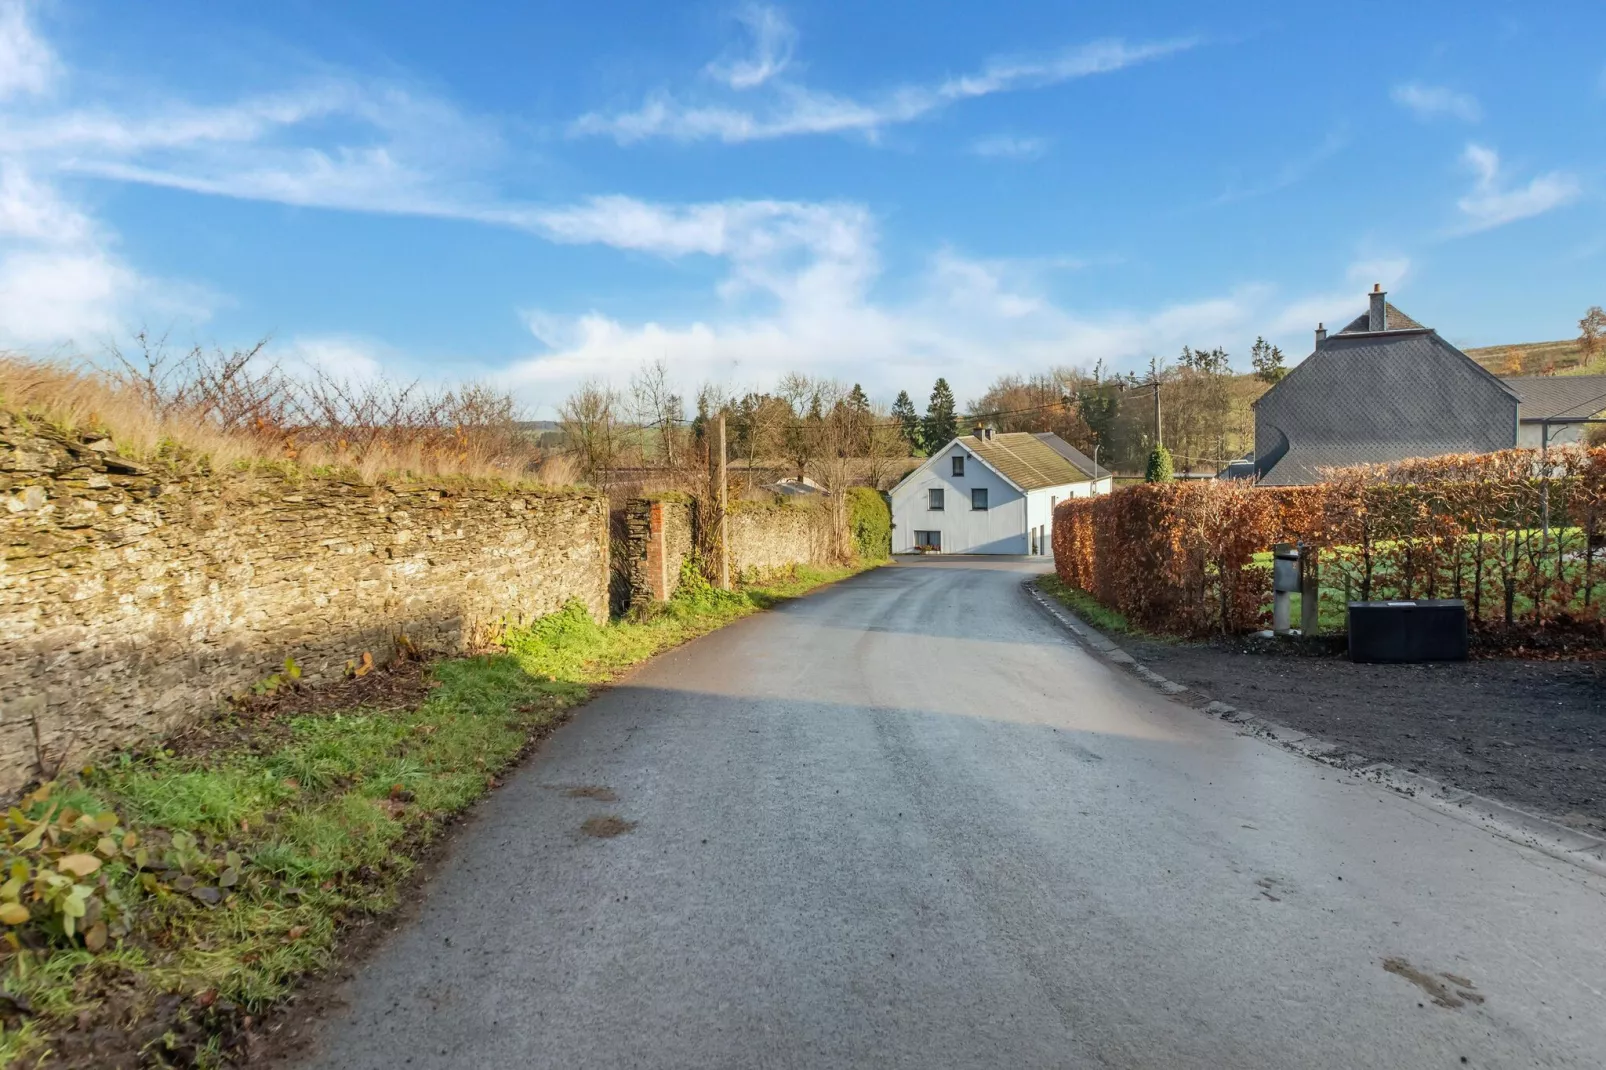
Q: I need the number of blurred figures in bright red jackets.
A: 0